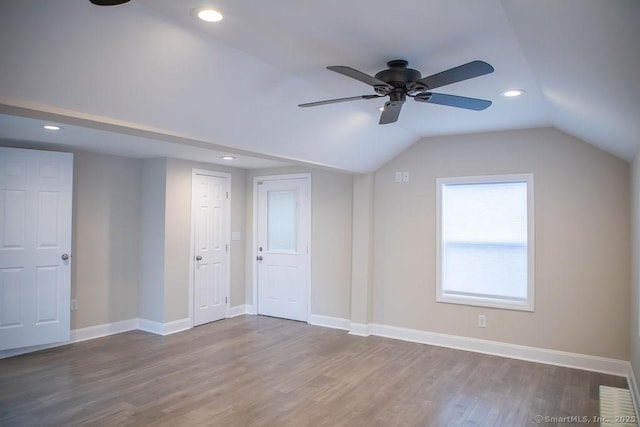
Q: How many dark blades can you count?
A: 5